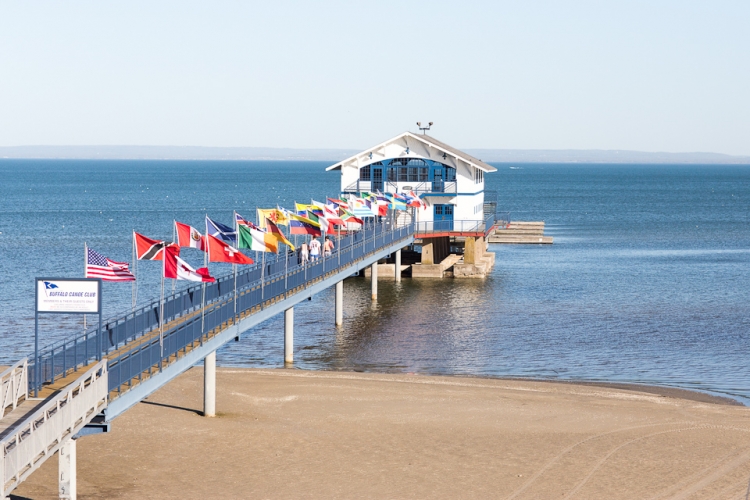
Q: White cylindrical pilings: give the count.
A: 5